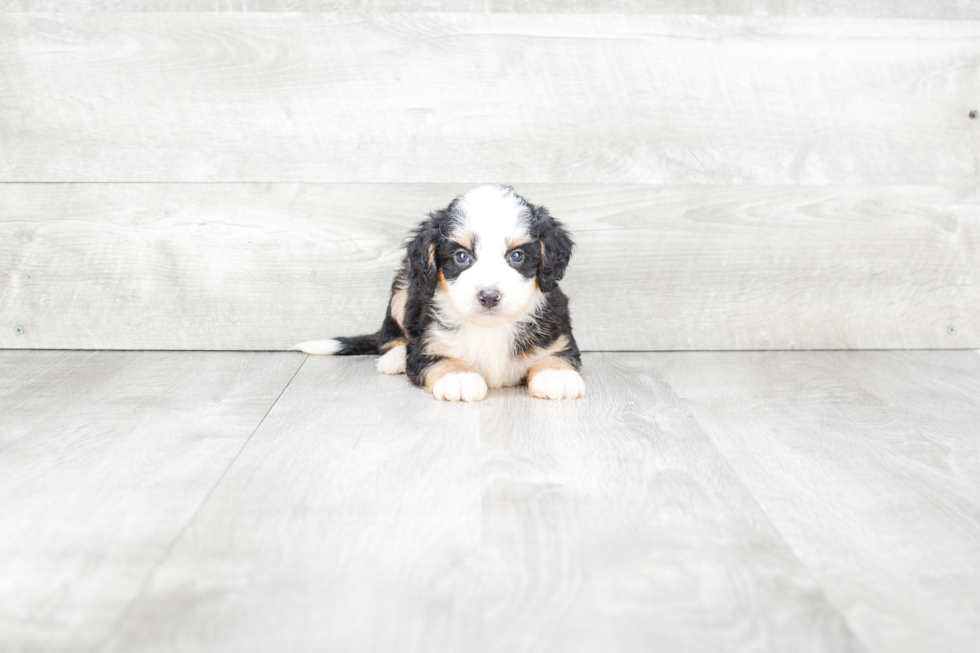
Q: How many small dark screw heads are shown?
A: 3